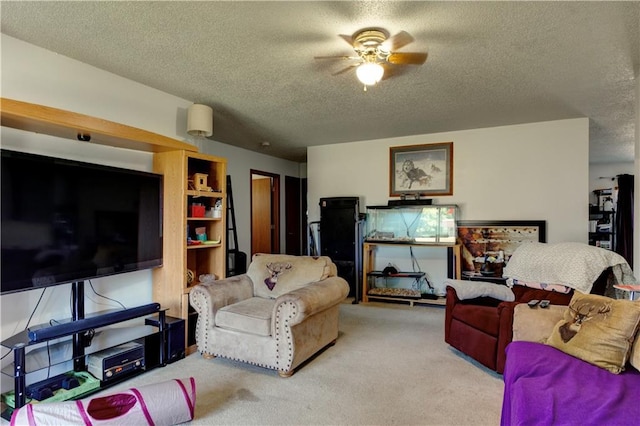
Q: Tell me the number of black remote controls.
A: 2